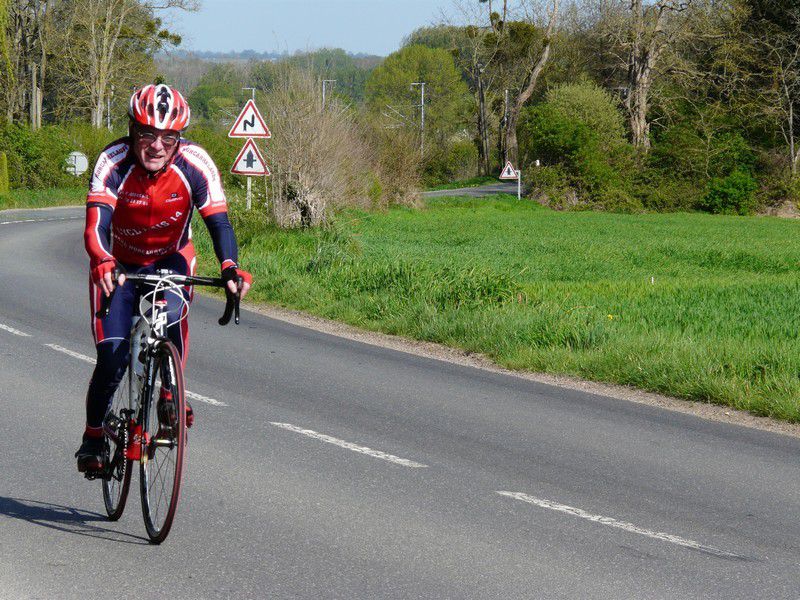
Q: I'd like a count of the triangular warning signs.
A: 3